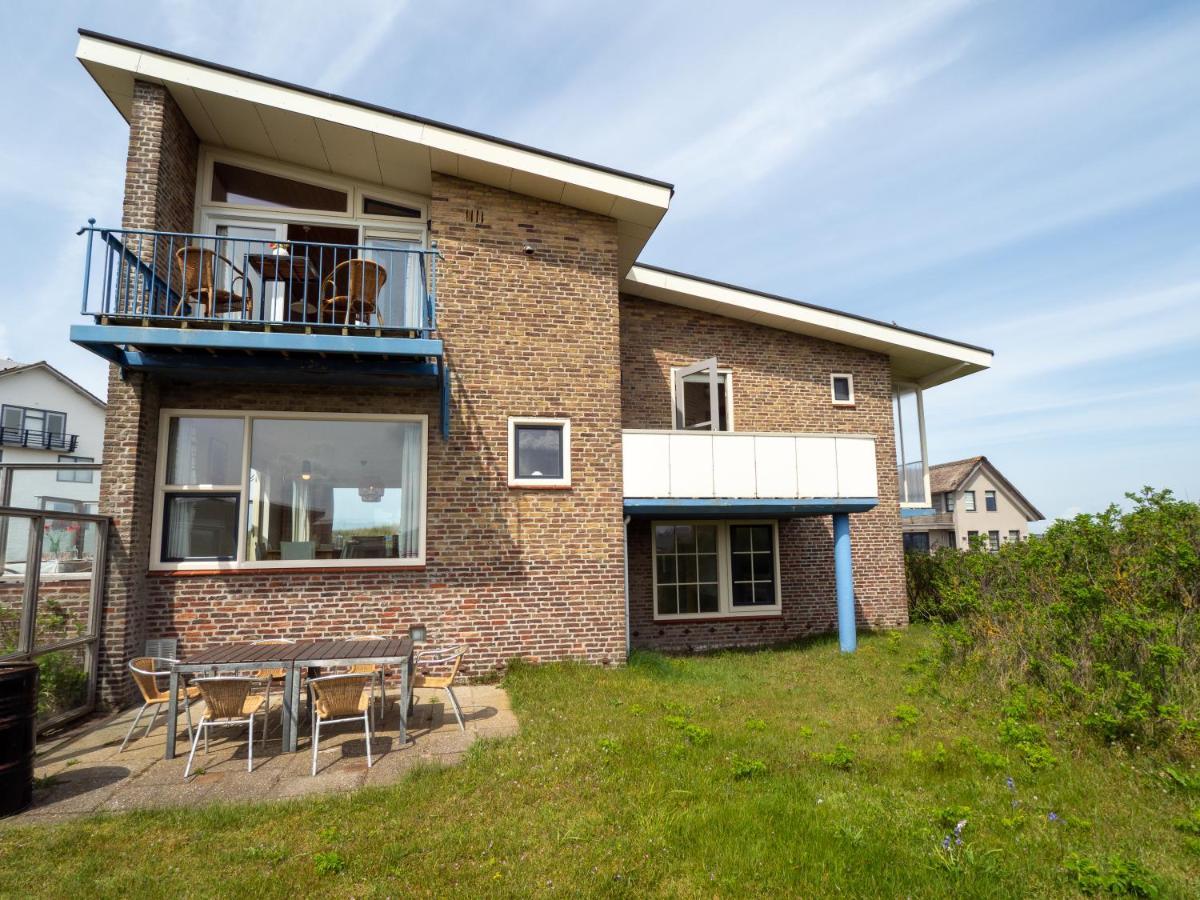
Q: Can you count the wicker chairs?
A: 8